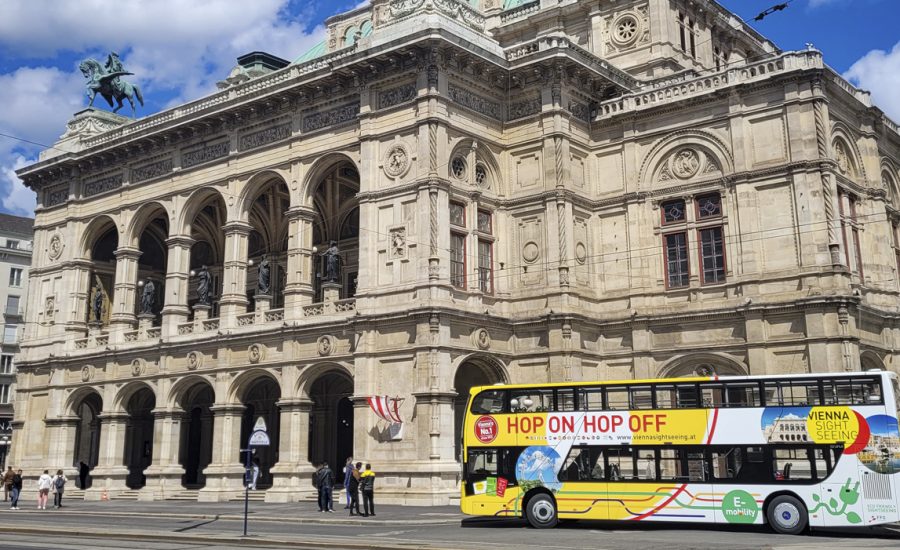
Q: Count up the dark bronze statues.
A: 5